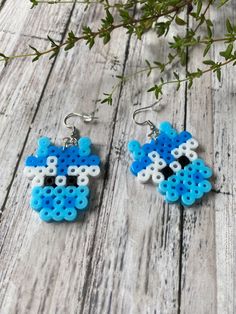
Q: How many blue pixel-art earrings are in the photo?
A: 2